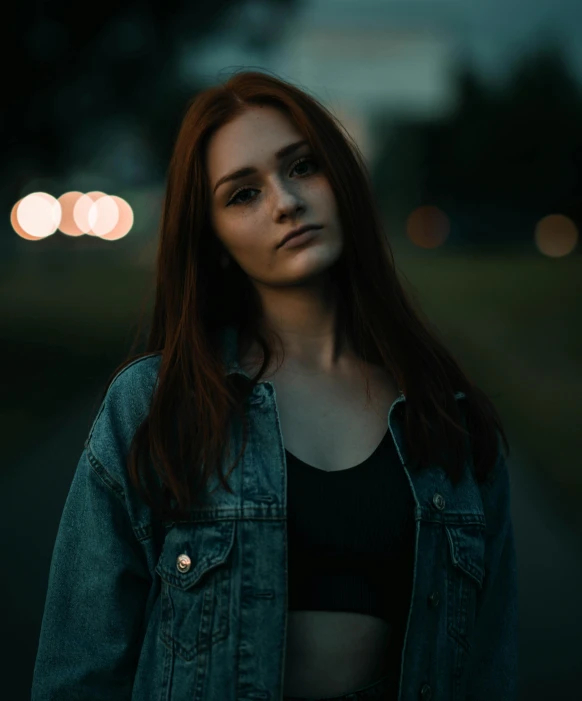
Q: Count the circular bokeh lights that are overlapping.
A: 5